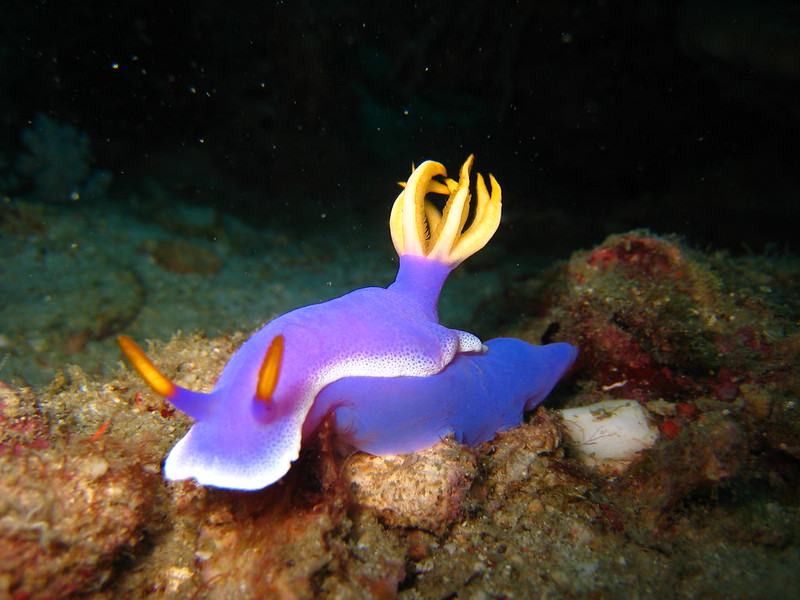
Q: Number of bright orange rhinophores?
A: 2